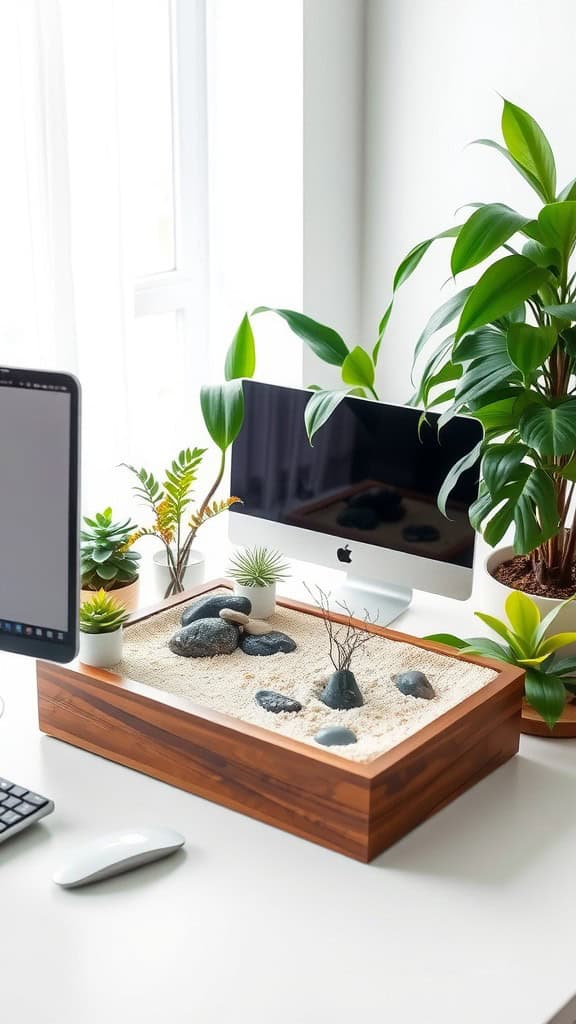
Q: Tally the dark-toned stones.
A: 7